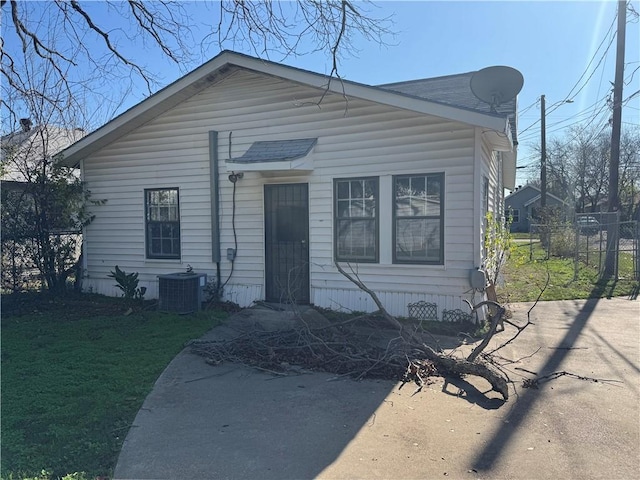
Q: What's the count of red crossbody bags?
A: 0